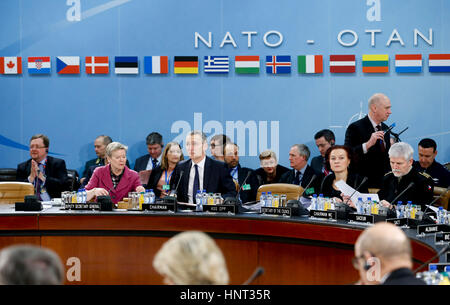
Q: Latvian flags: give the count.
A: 1